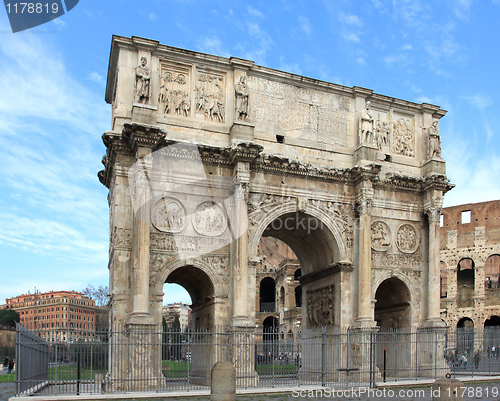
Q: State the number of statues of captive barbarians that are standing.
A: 4